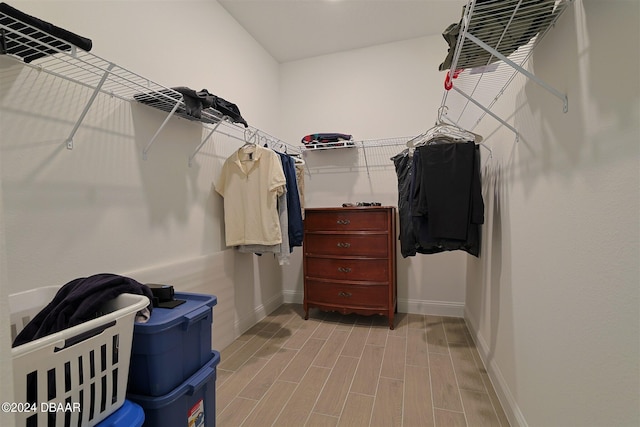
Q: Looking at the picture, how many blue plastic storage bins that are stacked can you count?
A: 2